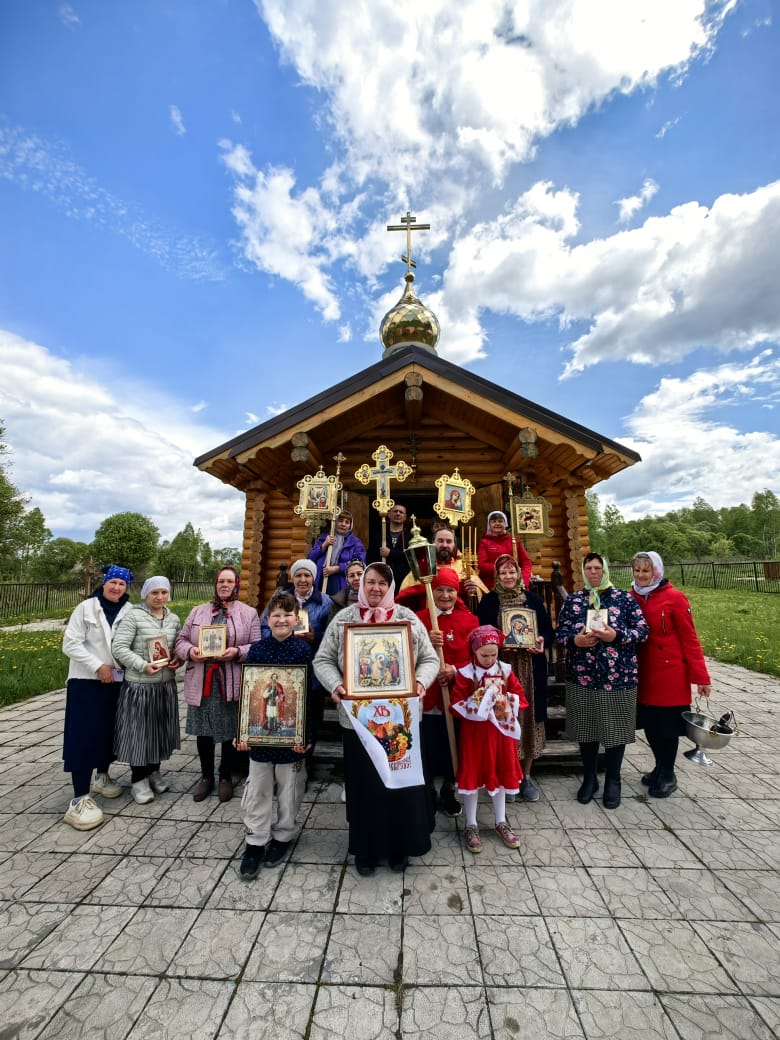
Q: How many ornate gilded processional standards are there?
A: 4